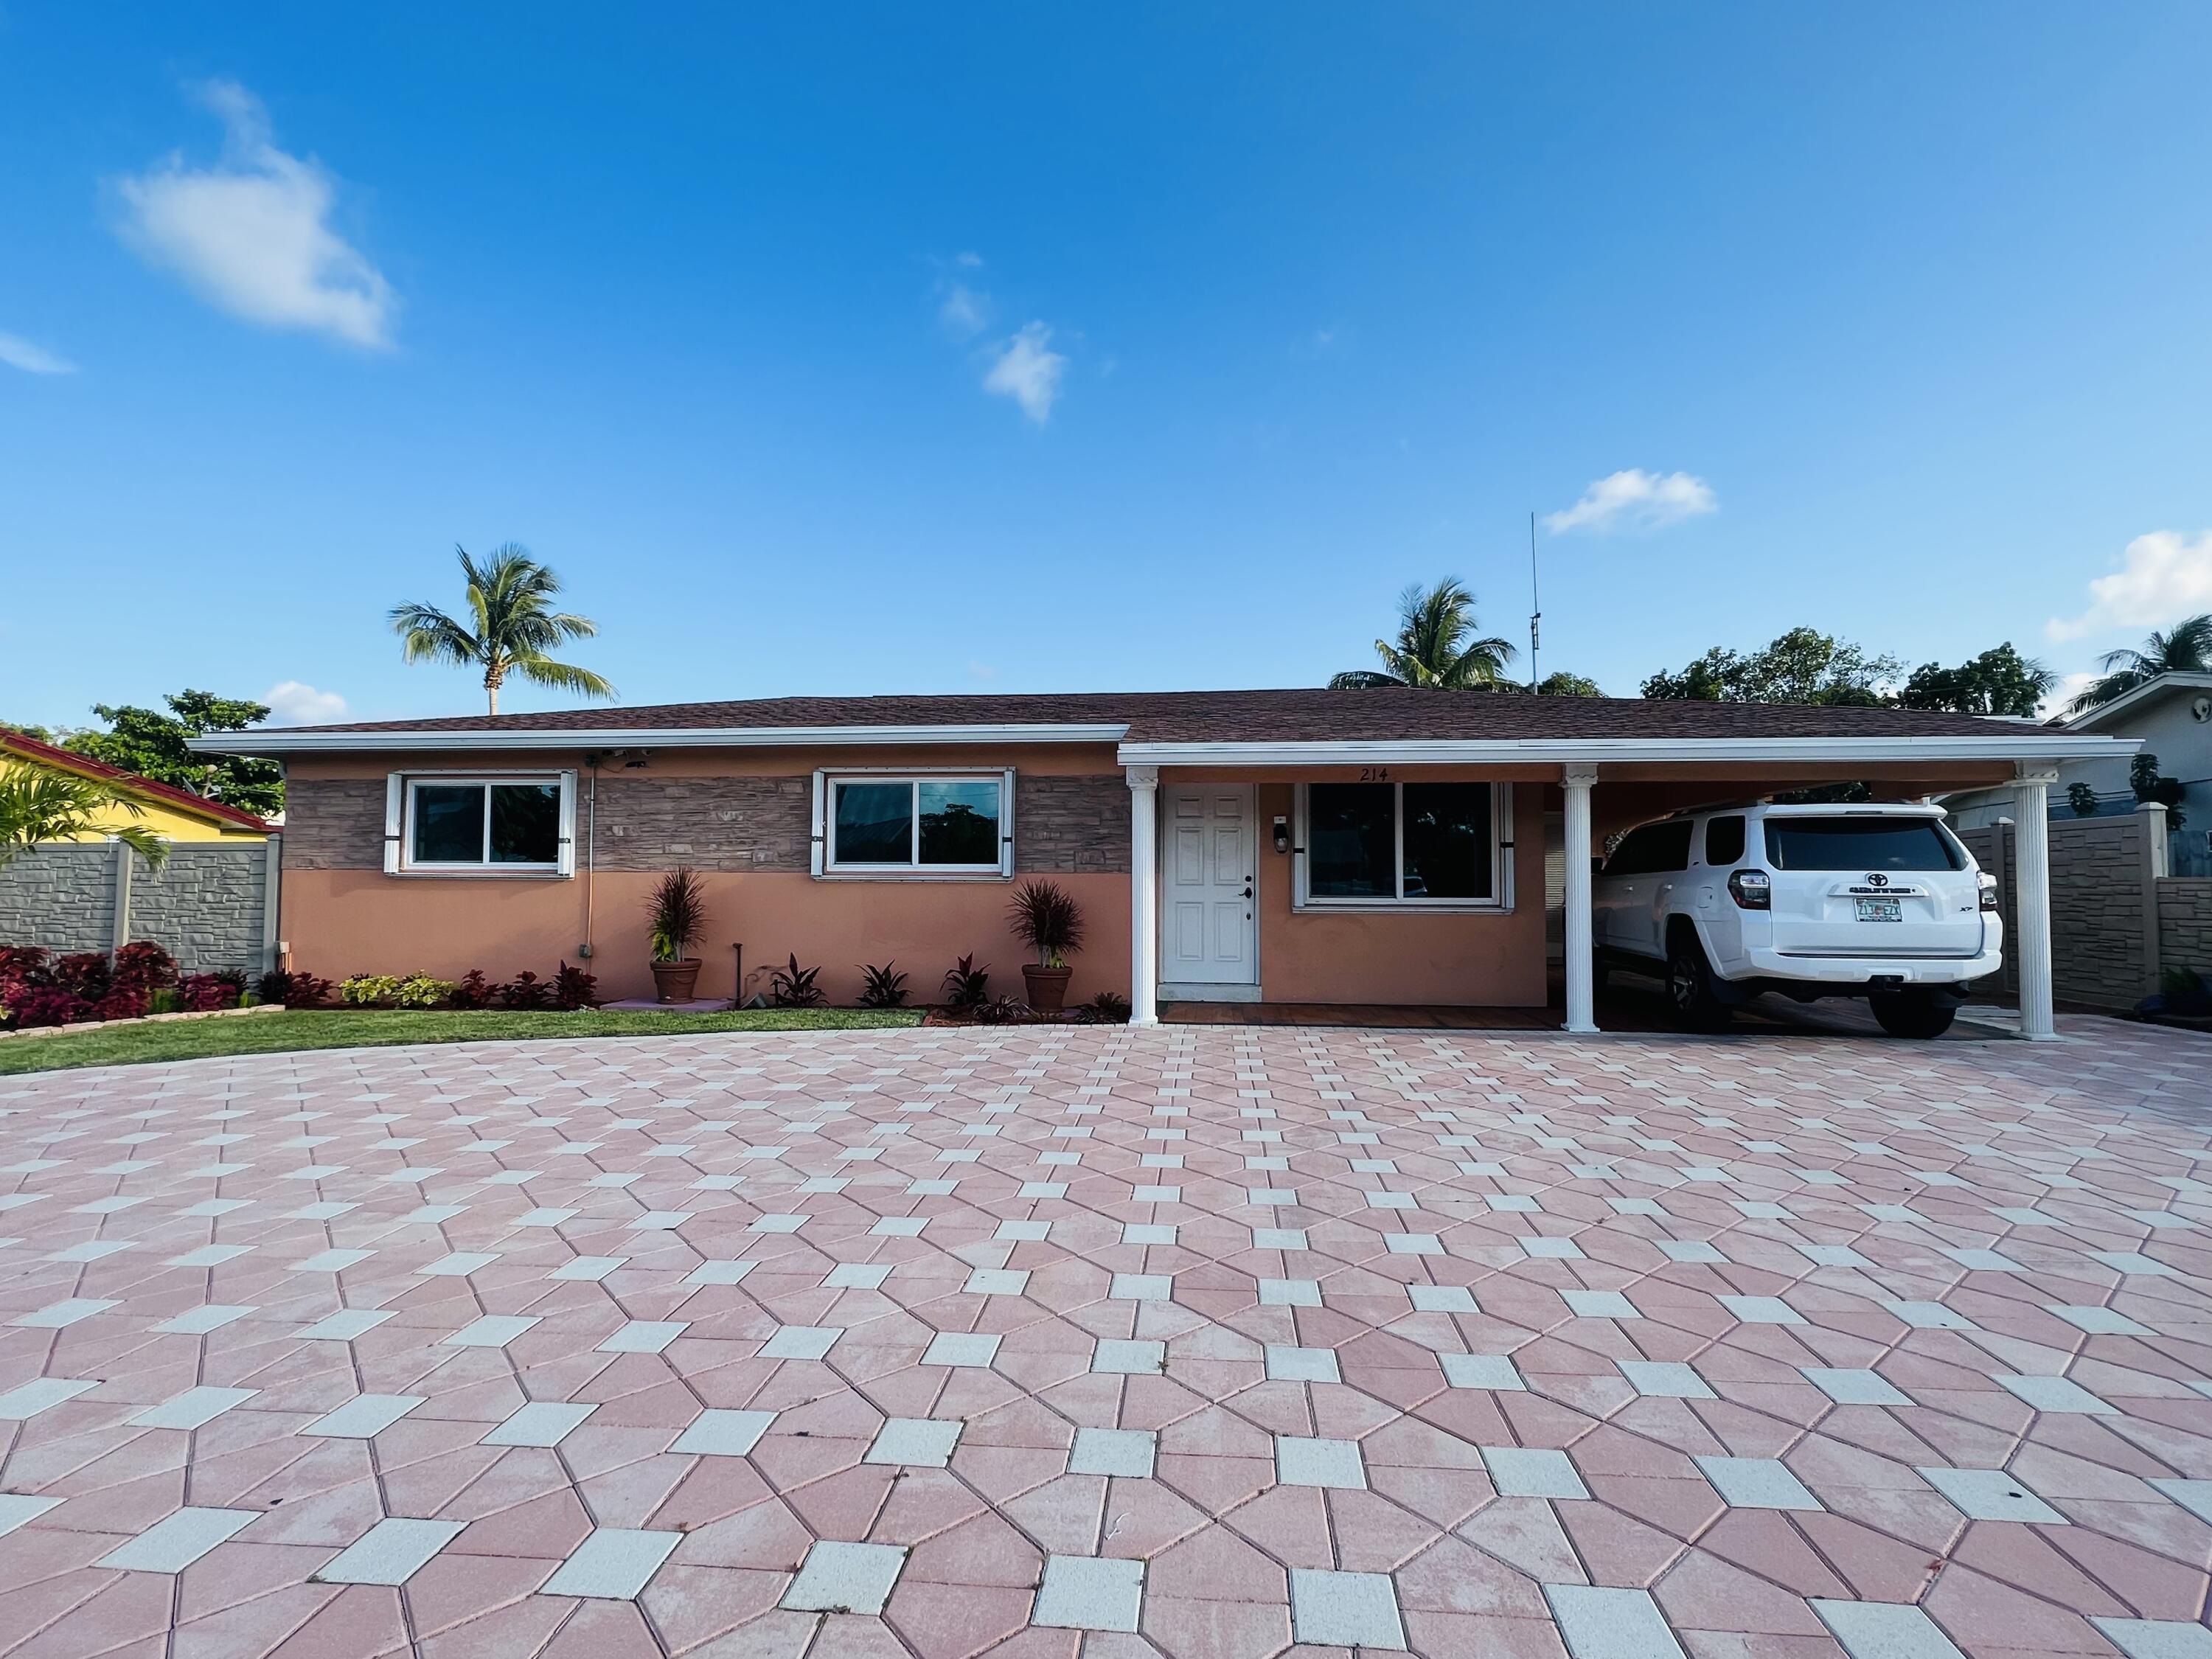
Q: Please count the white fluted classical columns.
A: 3